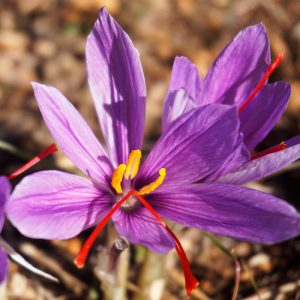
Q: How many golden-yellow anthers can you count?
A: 3